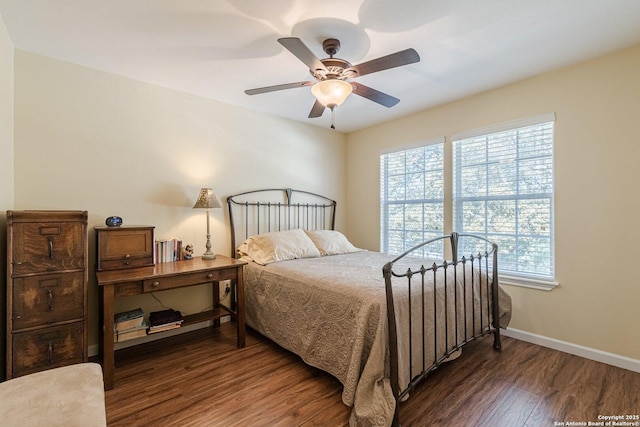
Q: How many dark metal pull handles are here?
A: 3